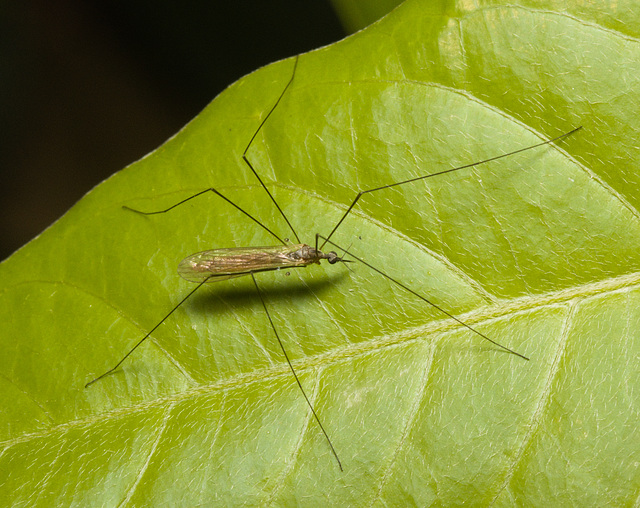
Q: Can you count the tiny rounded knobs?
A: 2